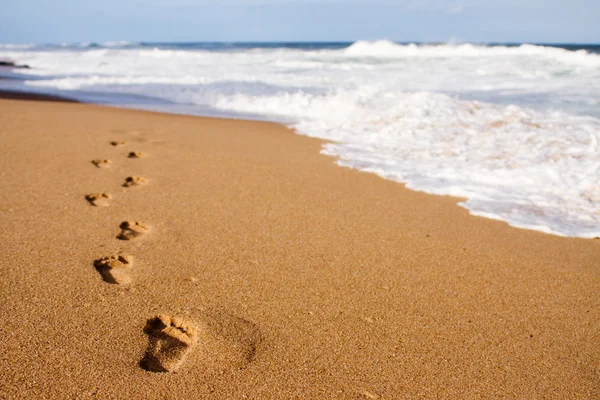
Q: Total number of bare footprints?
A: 8